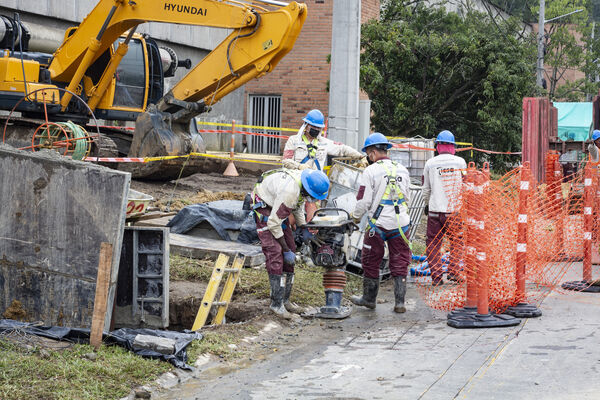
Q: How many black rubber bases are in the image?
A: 4